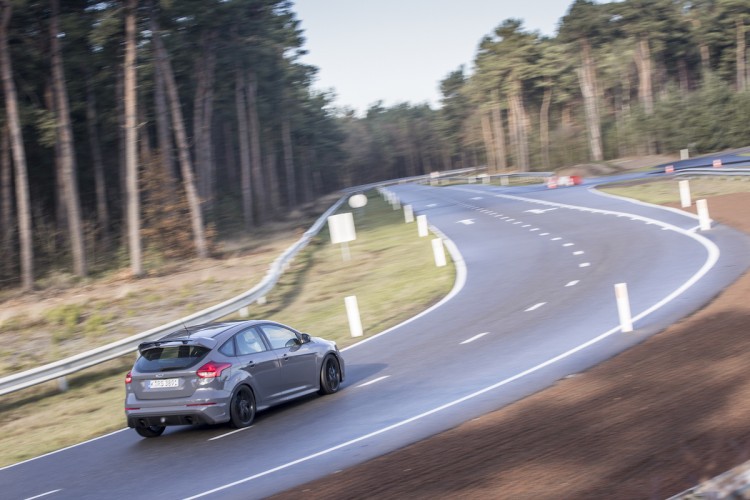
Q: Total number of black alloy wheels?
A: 2